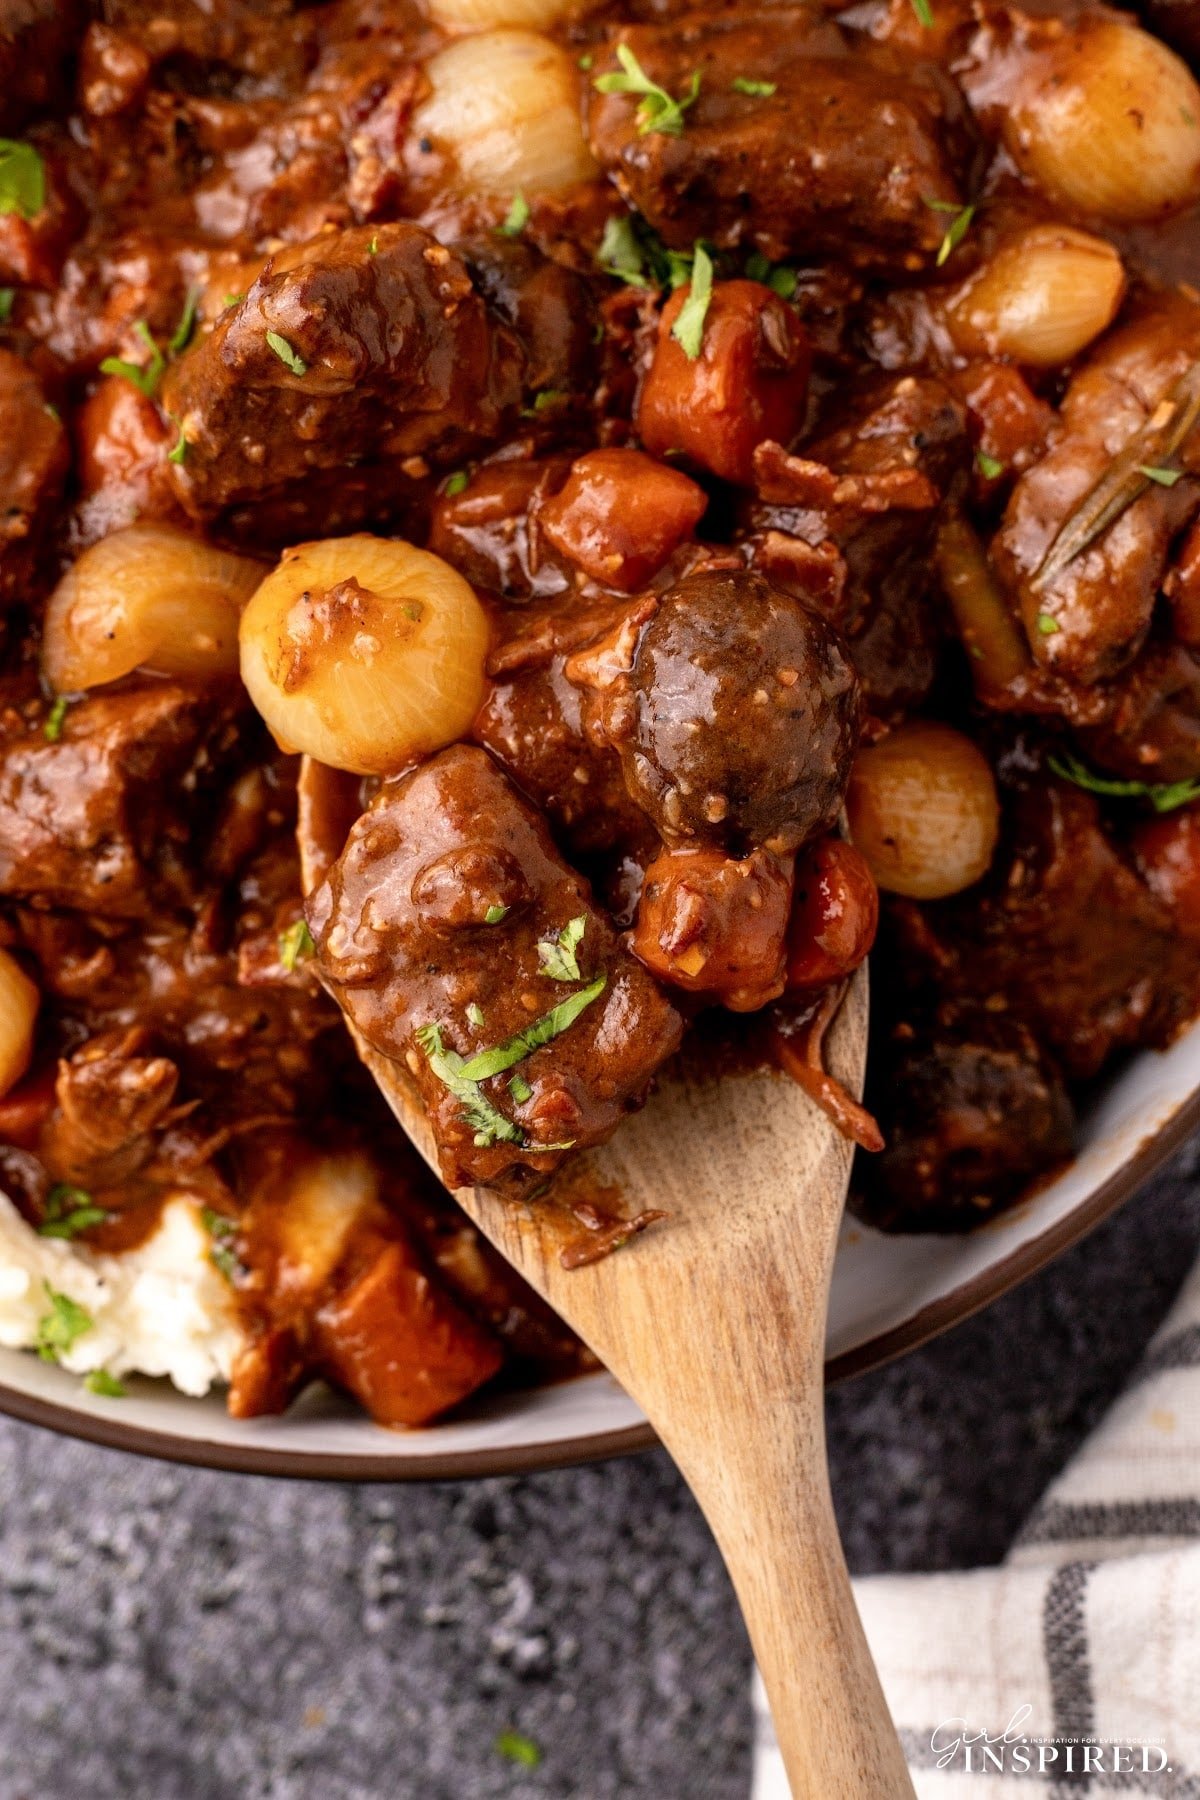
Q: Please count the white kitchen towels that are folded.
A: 1